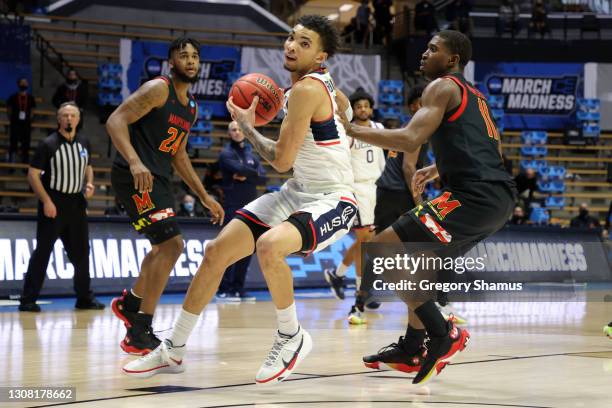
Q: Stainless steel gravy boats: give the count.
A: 0